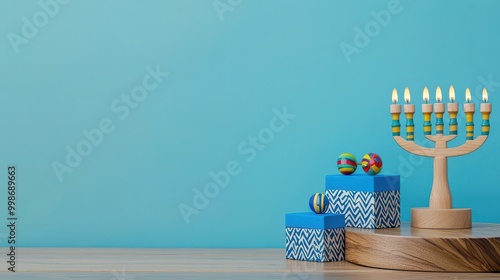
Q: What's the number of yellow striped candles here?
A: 7